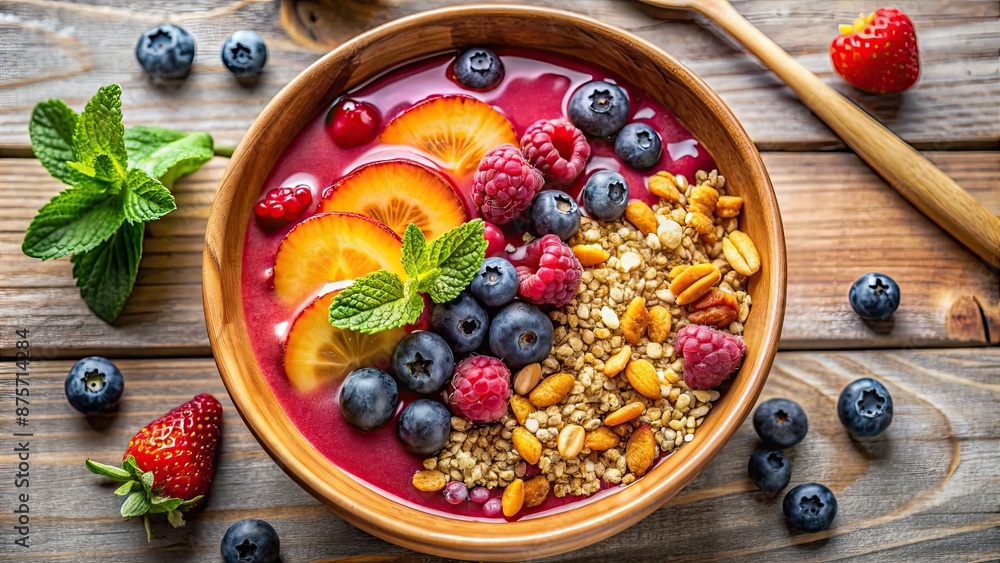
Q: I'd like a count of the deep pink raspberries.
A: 5